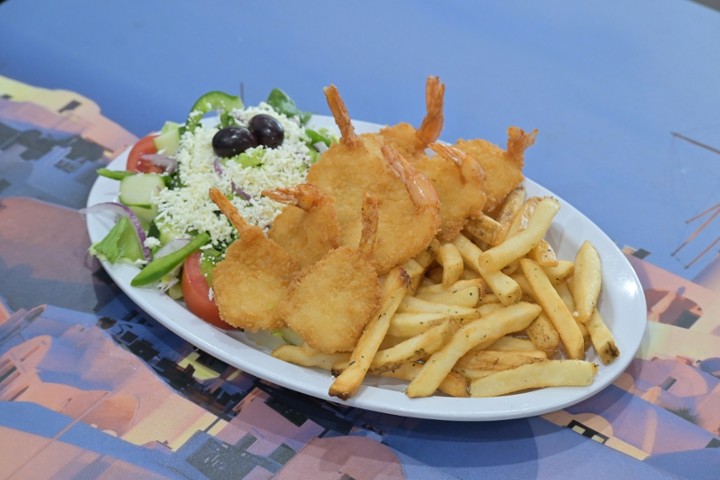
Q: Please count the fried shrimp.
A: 8